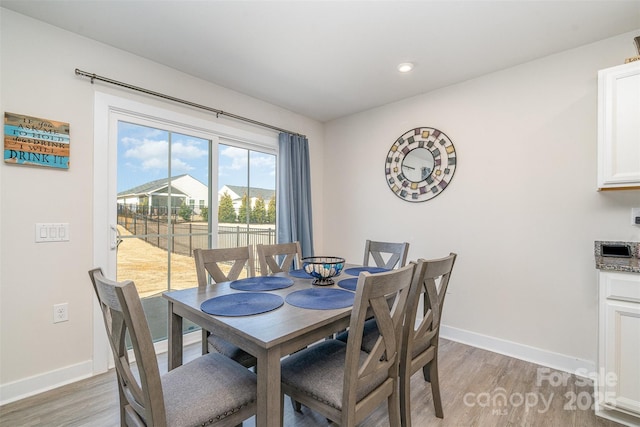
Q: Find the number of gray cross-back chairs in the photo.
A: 6